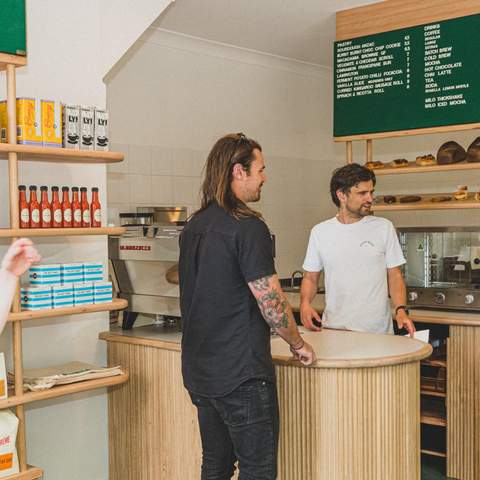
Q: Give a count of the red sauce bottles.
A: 8